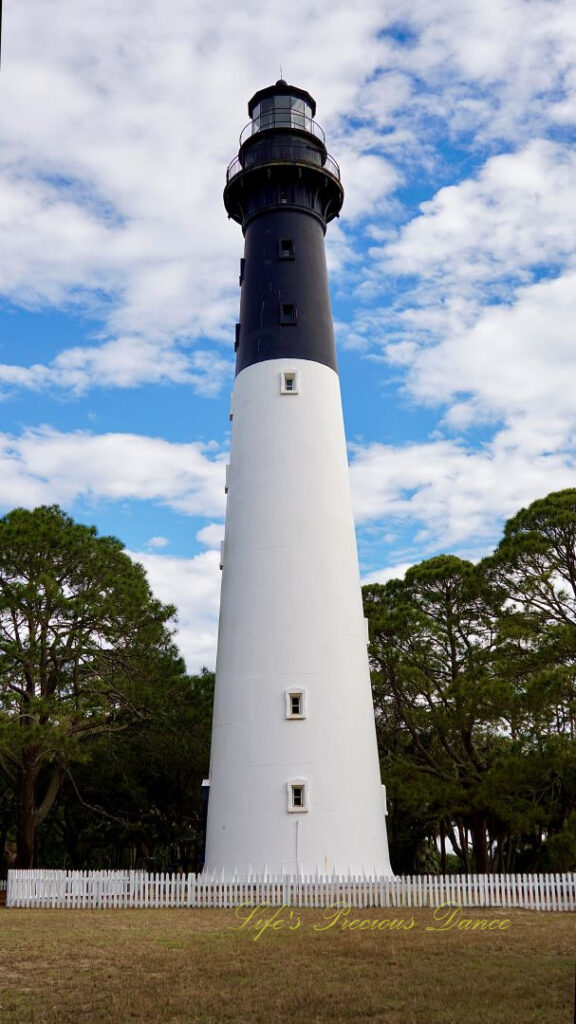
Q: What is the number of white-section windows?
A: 3